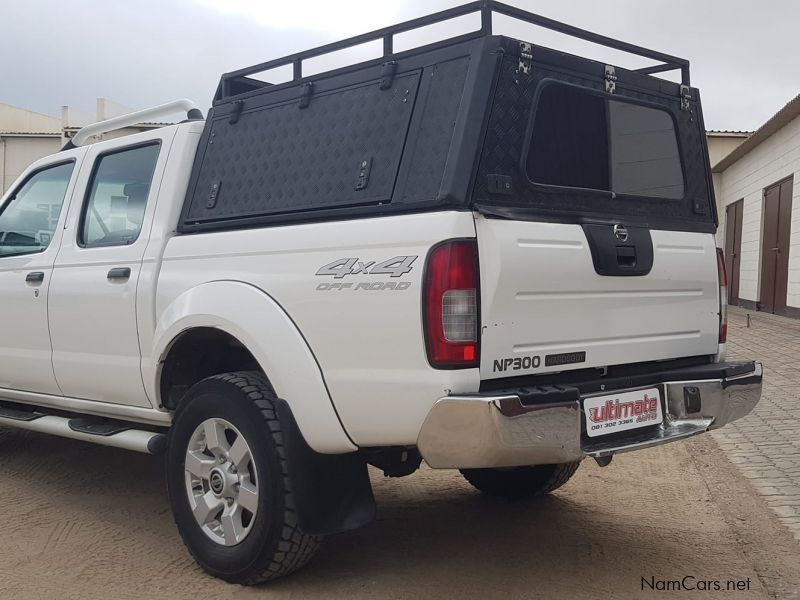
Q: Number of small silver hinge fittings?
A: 3